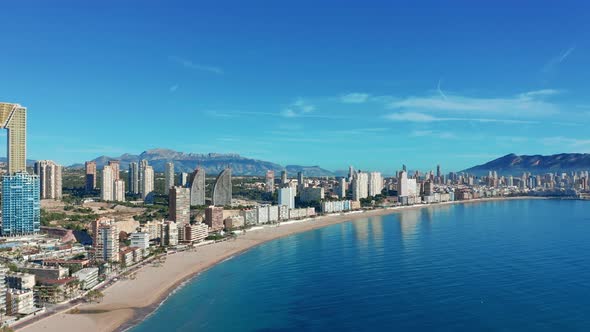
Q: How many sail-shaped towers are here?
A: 2